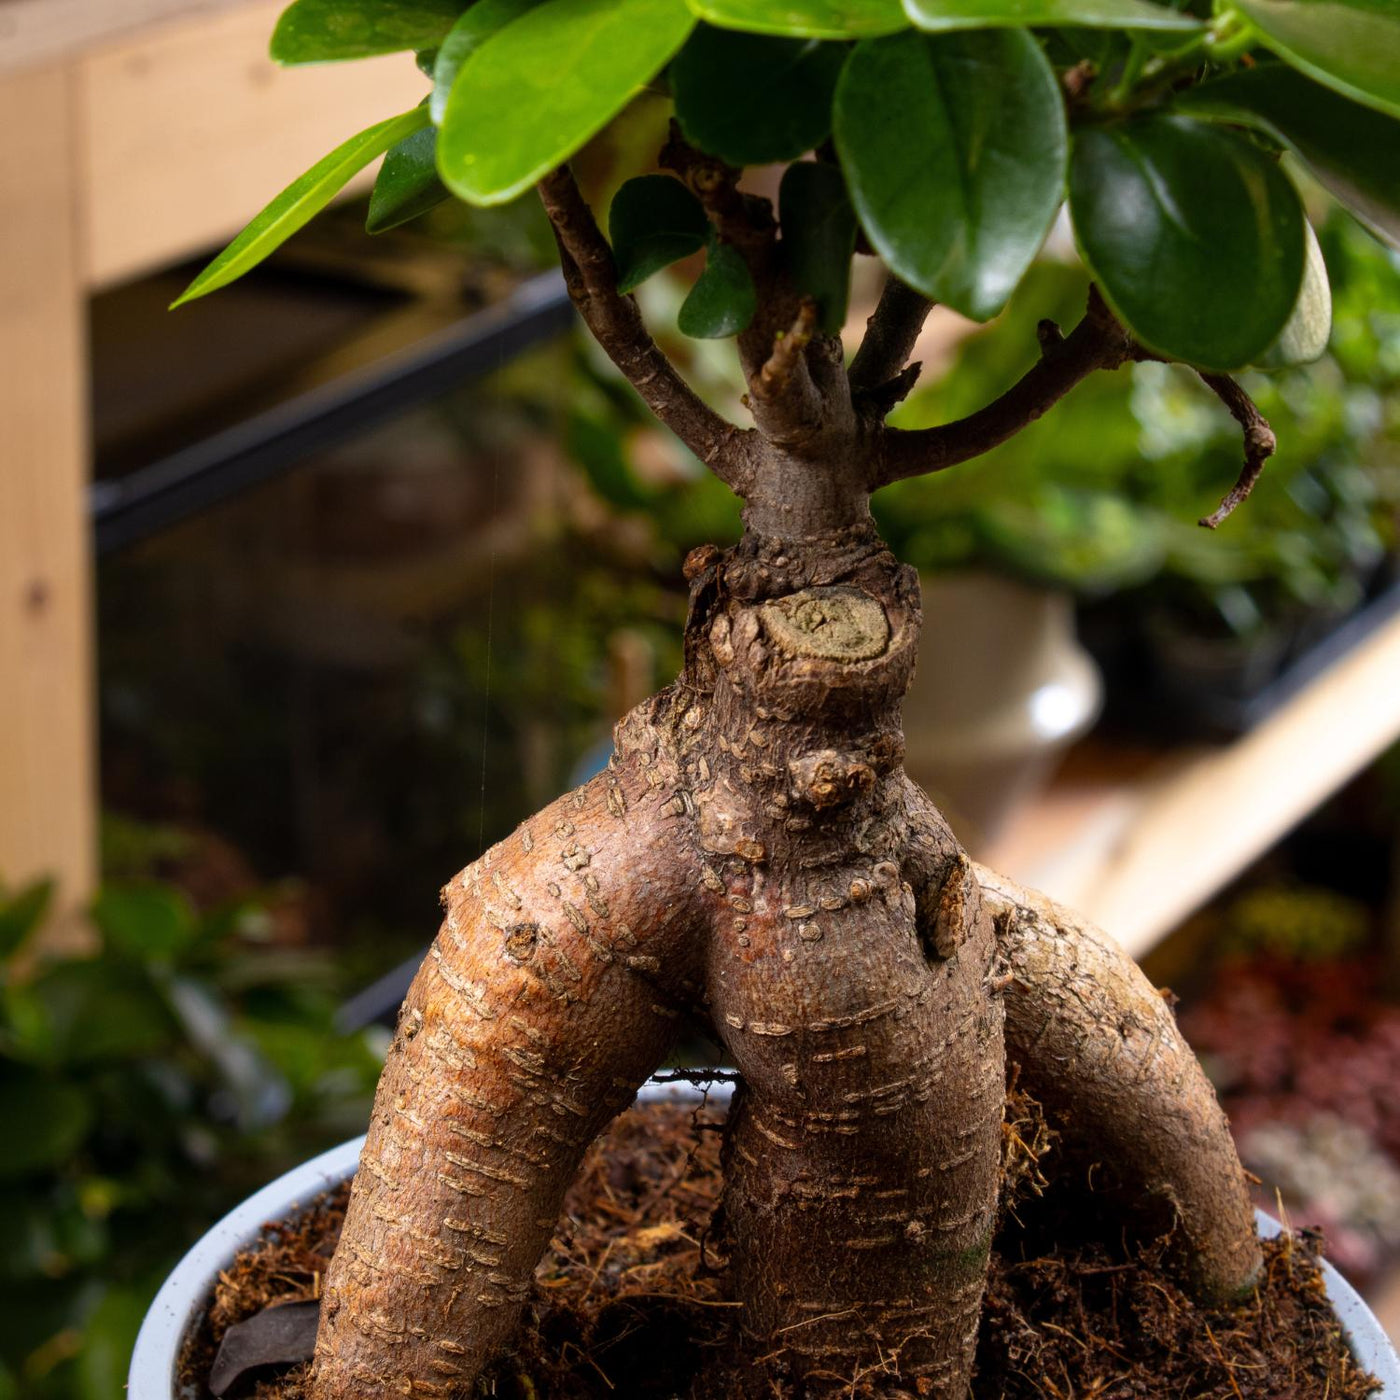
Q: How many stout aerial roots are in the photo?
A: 3